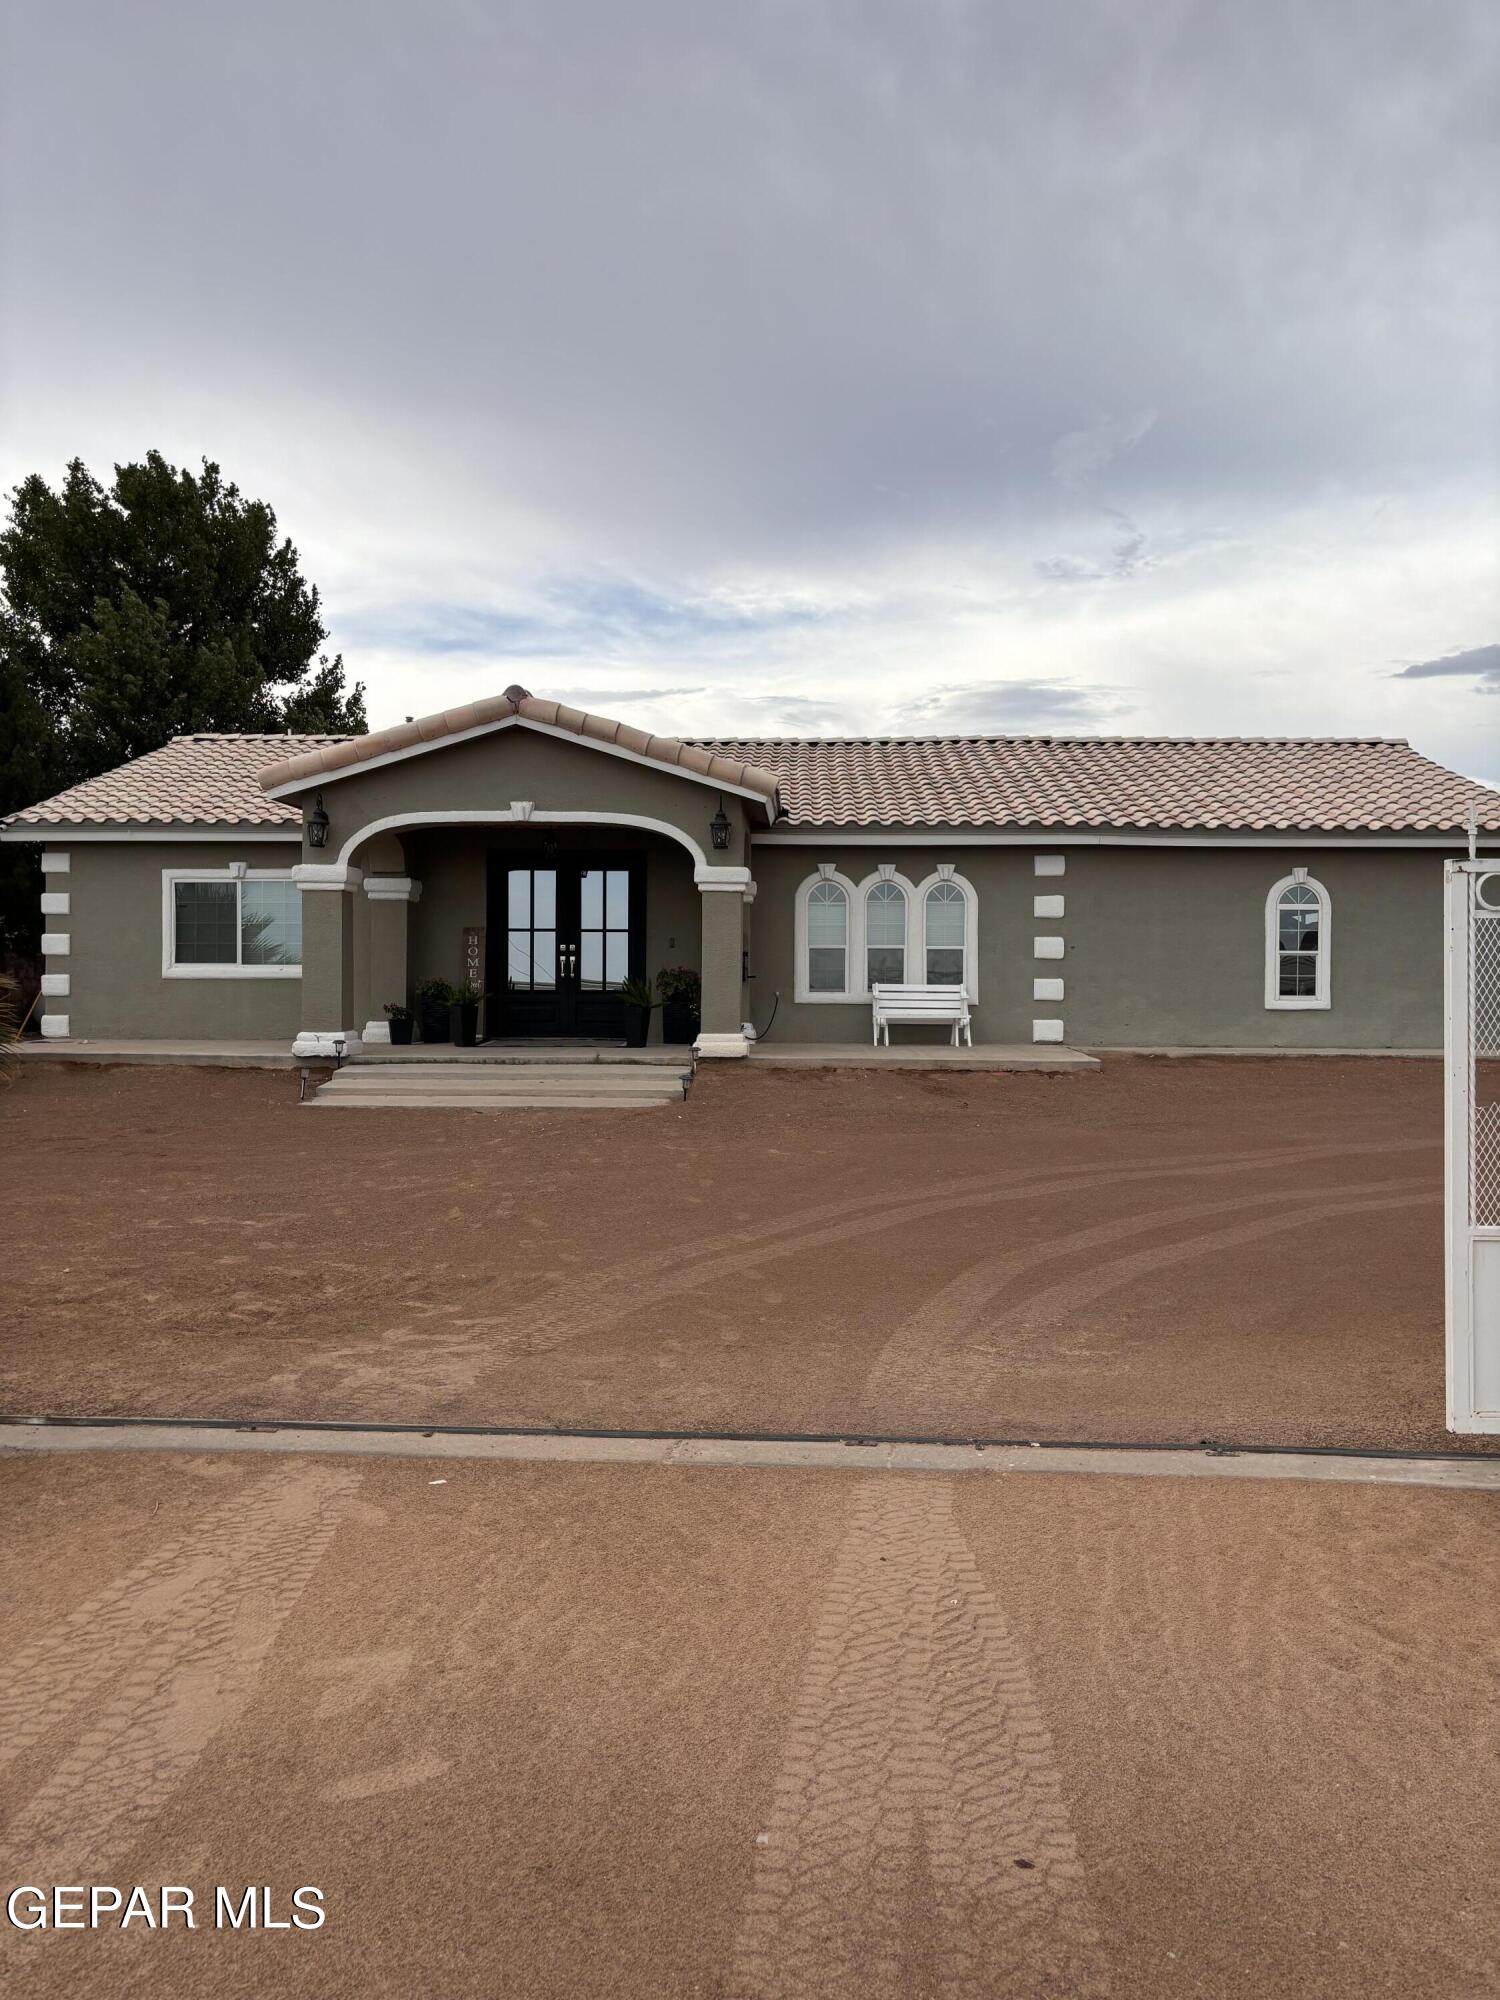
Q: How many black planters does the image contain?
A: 5